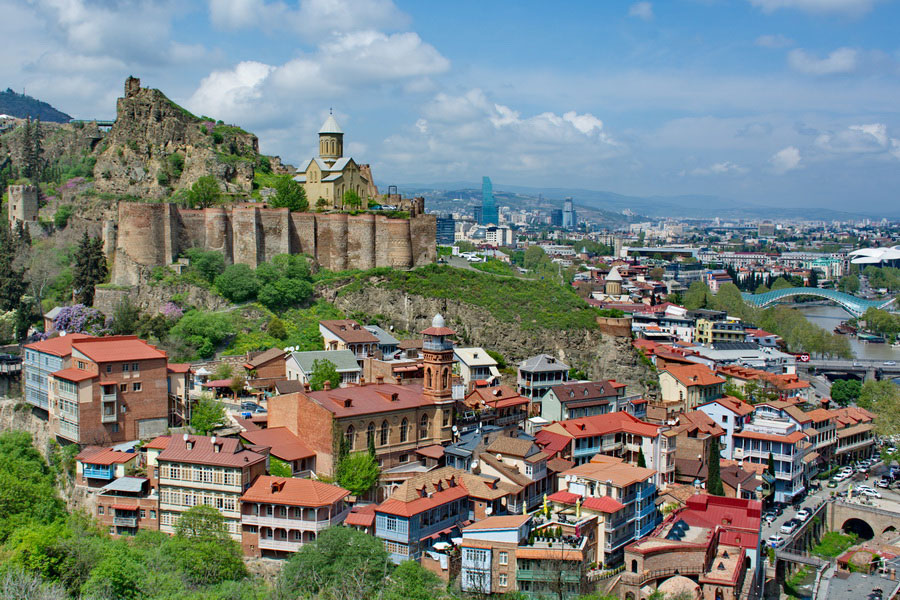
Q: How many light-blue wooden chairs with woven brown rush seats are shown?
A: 0